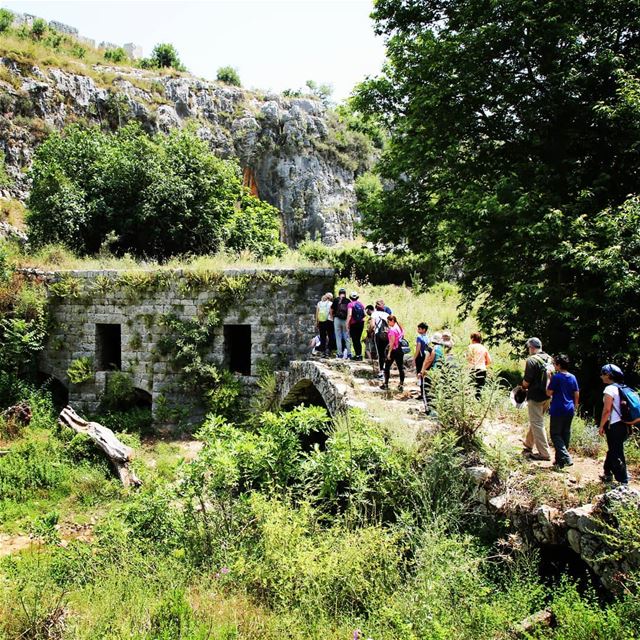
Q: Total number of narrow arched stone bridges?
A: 1